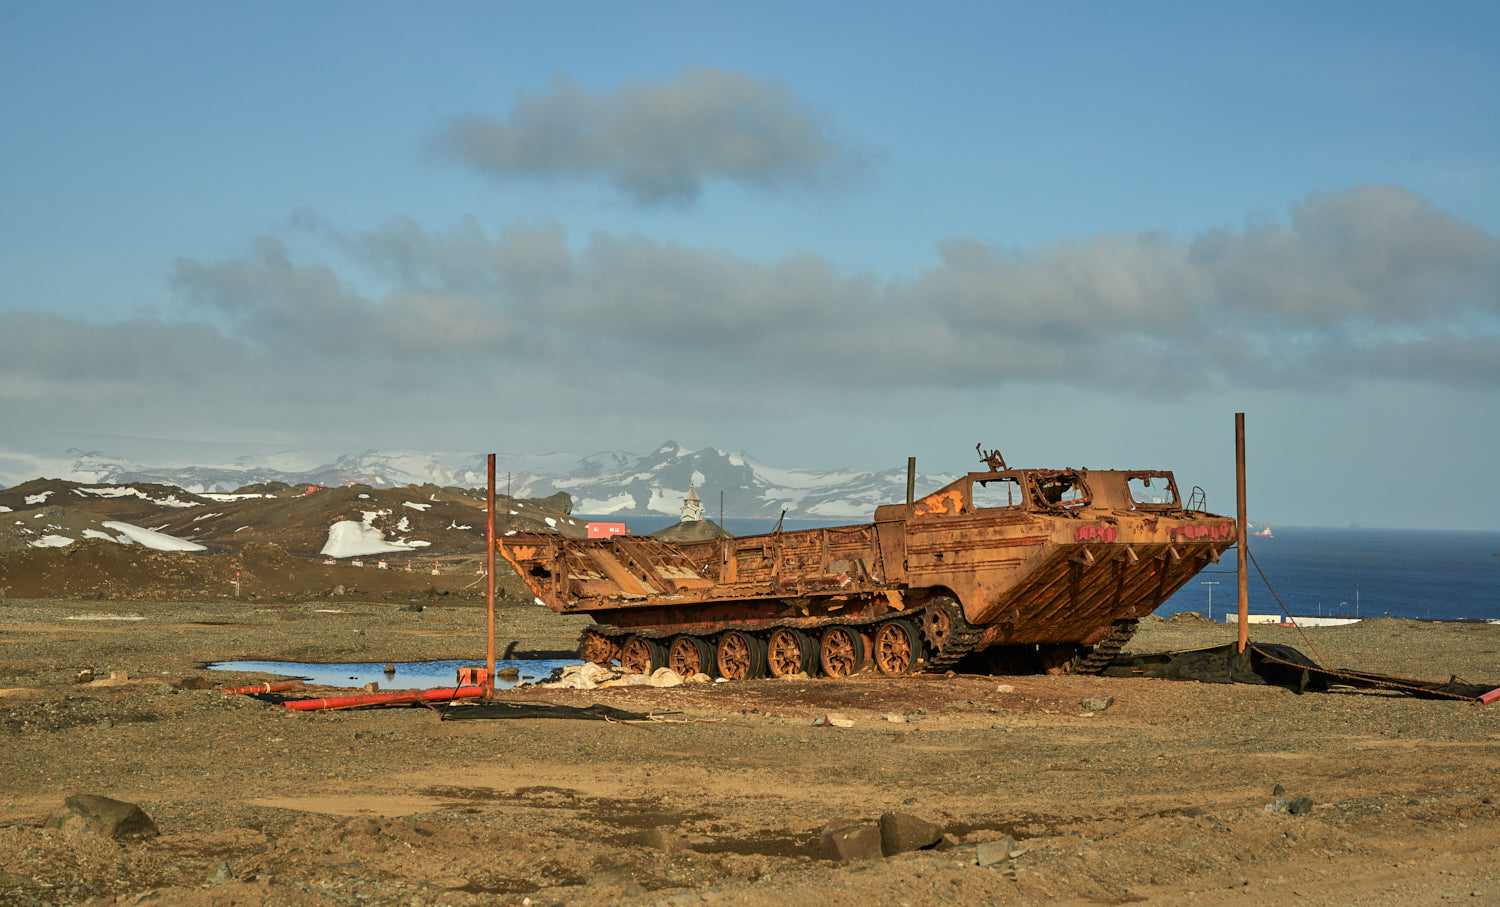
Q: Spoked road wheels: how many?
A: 6